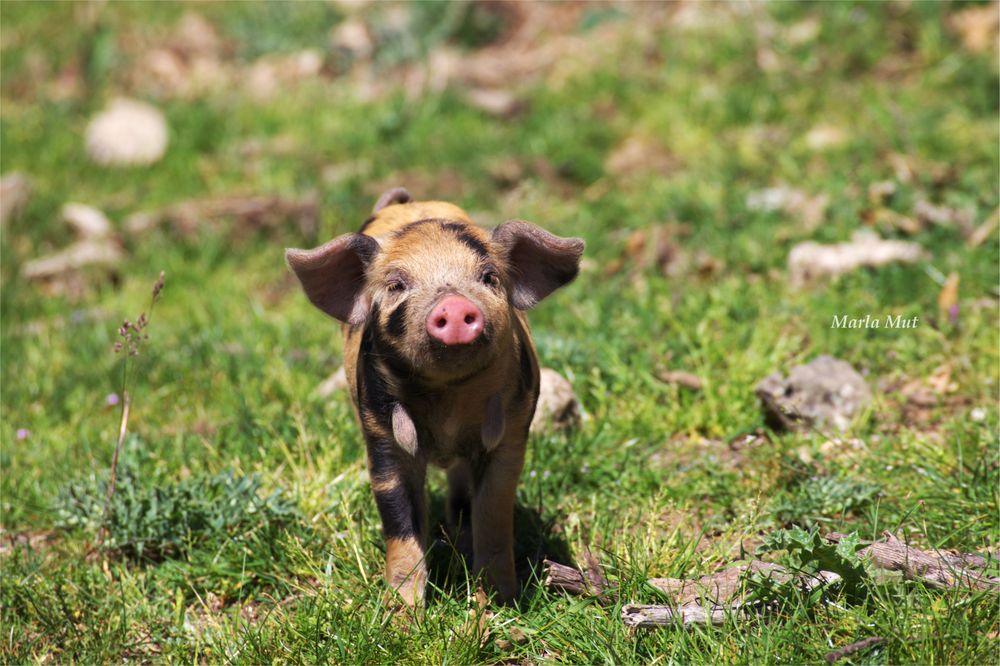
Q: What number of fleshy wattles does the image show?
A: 2